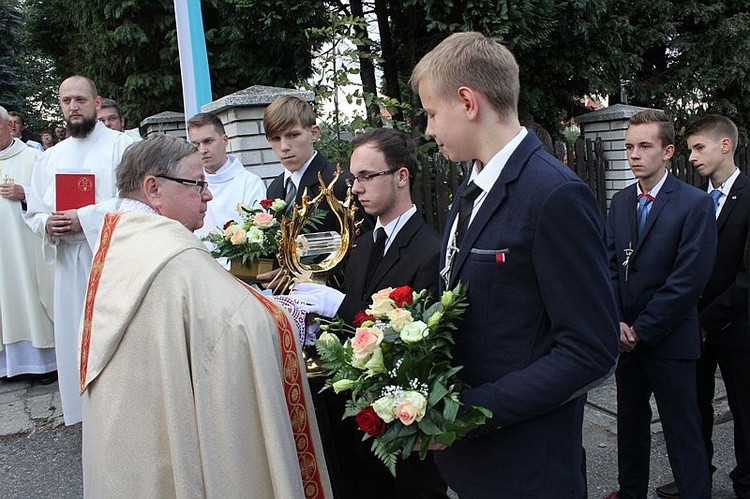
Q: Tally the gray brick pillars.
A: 3